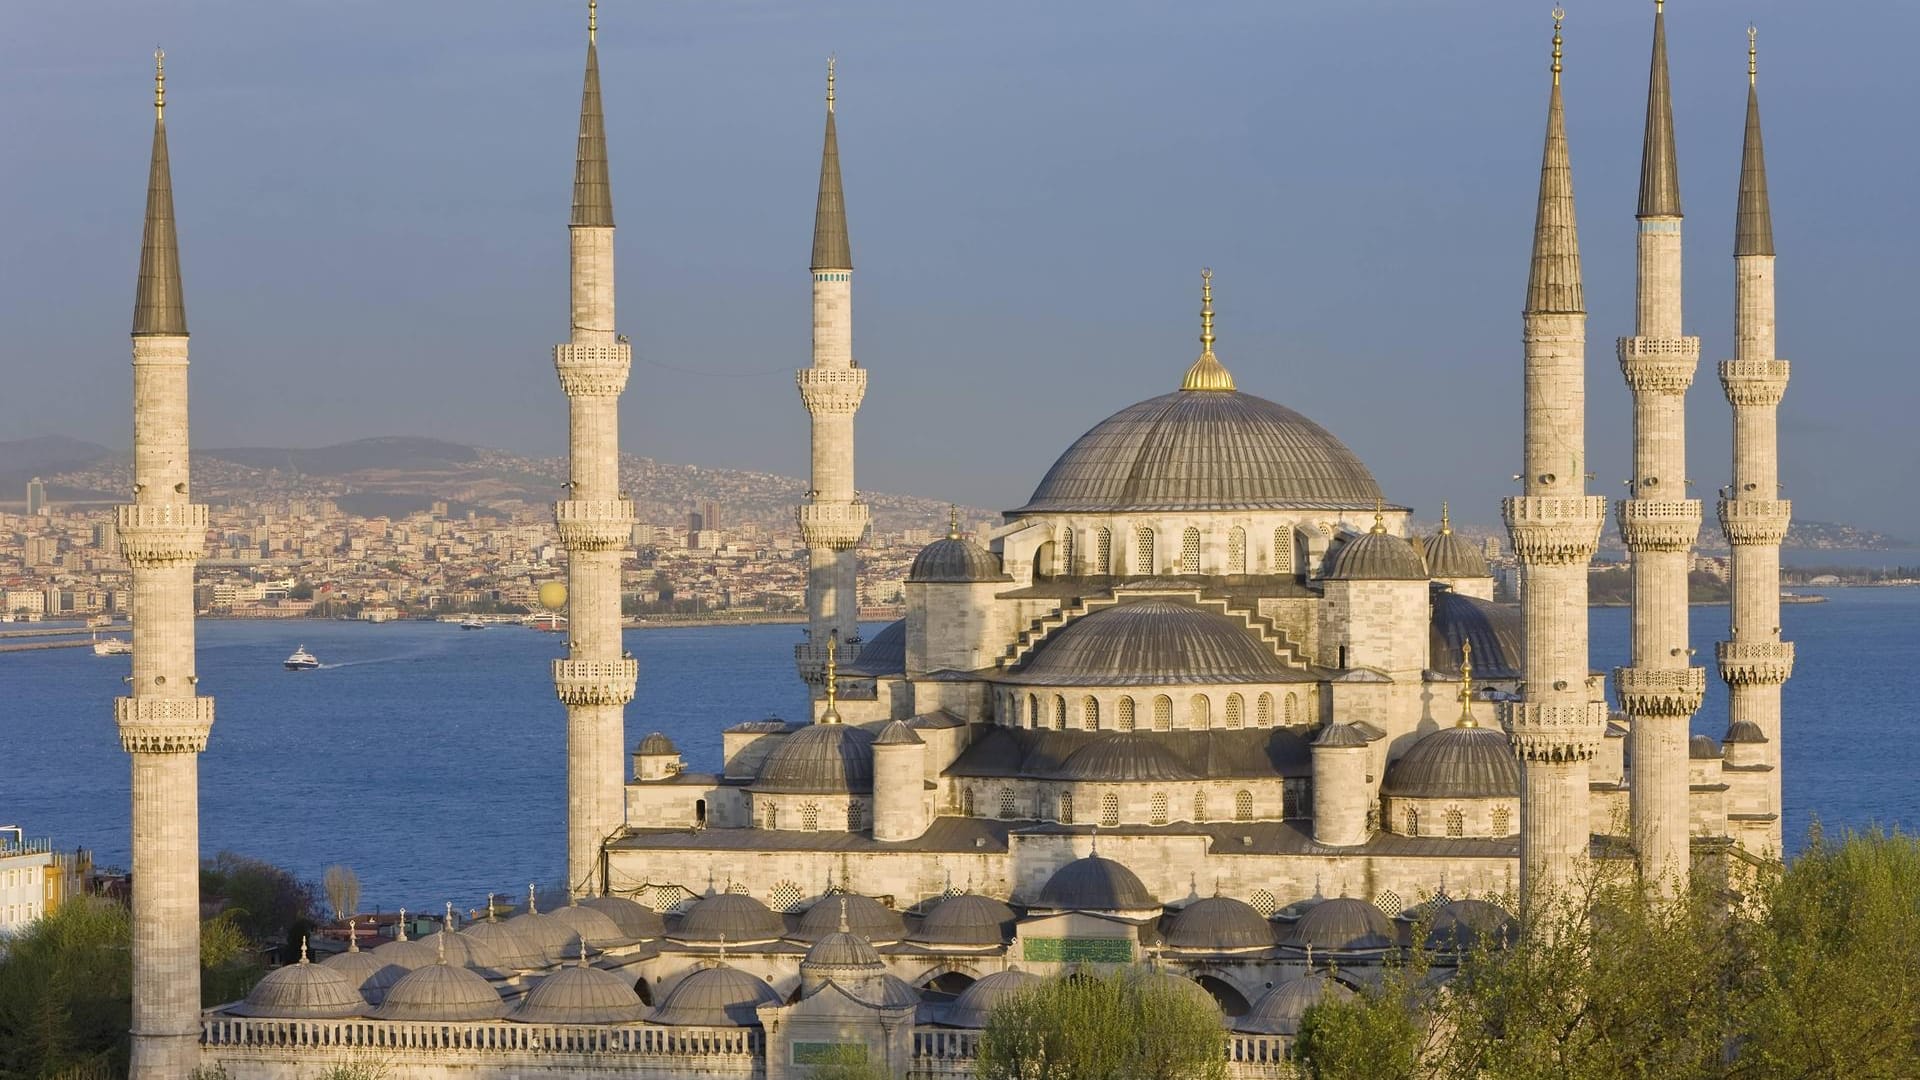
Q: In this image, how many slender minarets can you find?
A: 6